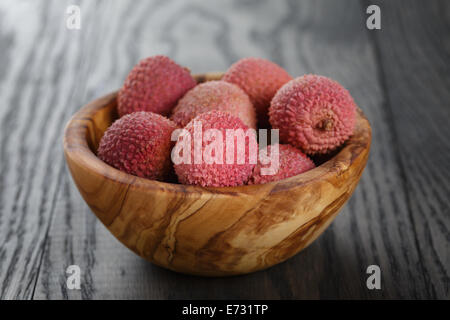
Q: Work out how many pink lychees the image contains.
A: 7